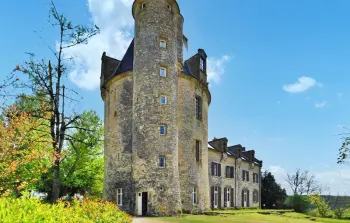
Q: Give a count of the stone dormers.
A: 5